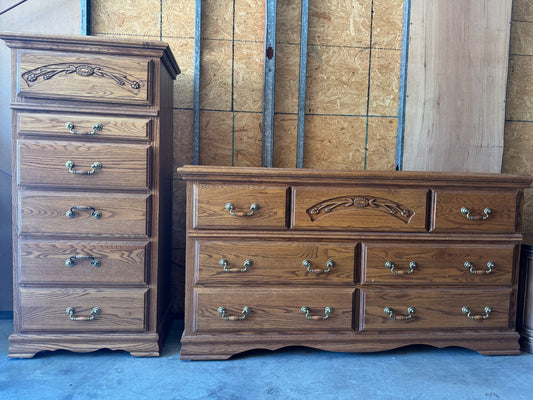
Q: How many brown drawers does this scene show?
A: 13